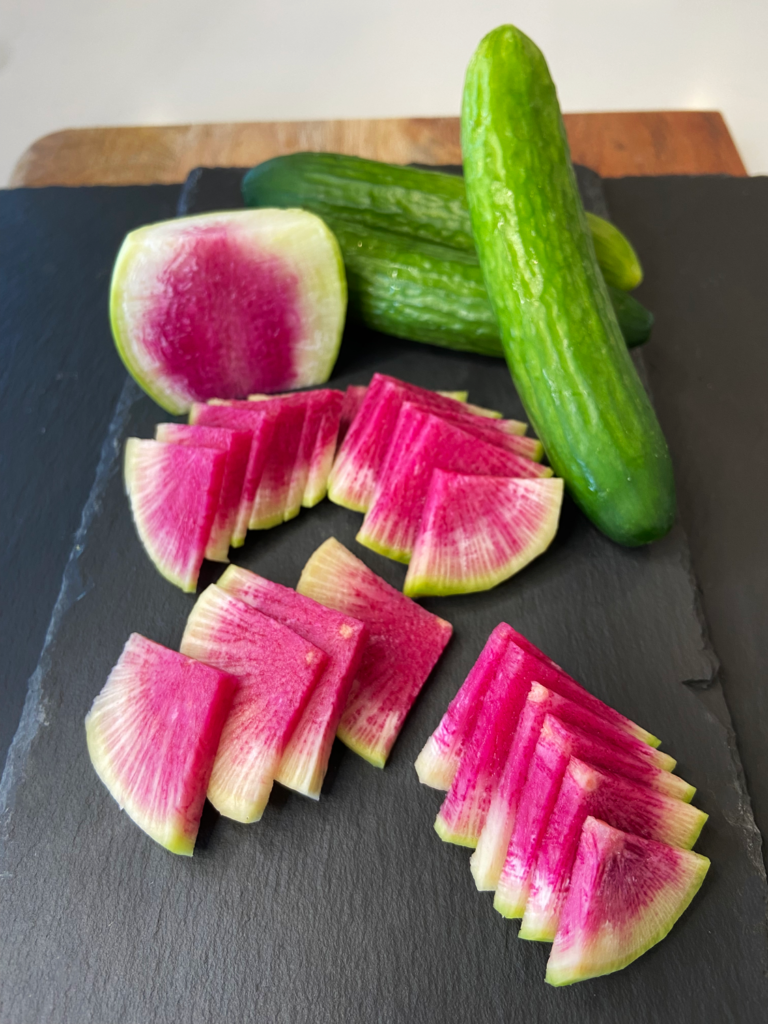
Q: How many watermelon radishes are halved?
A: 1